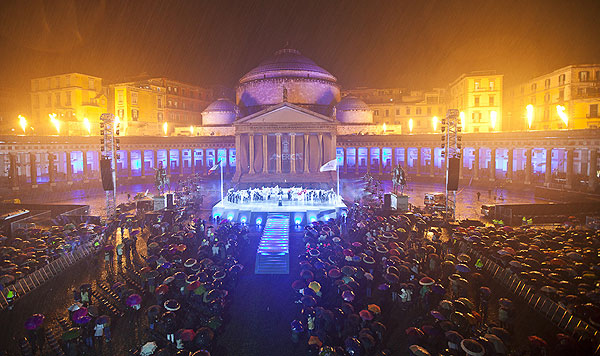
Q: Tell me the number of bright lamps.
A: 13